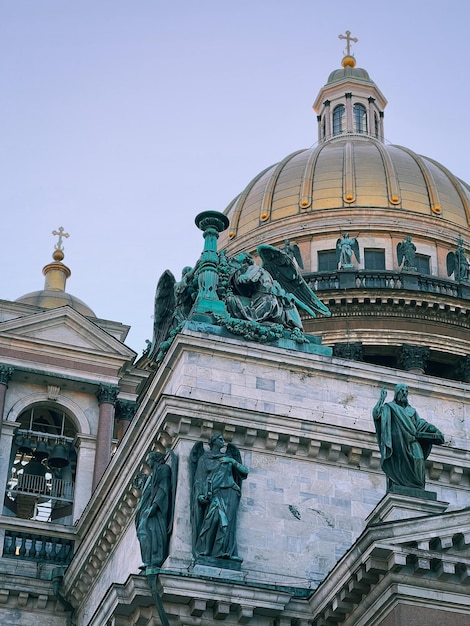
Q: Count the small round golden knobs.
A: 7